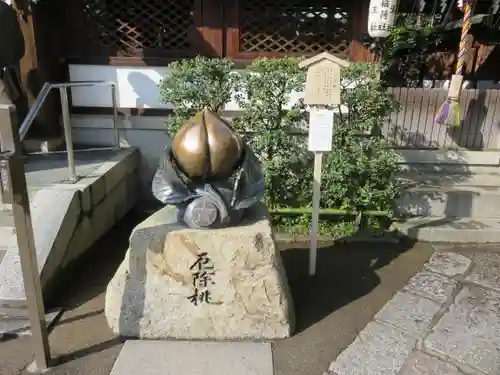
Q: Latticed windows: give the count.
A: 2